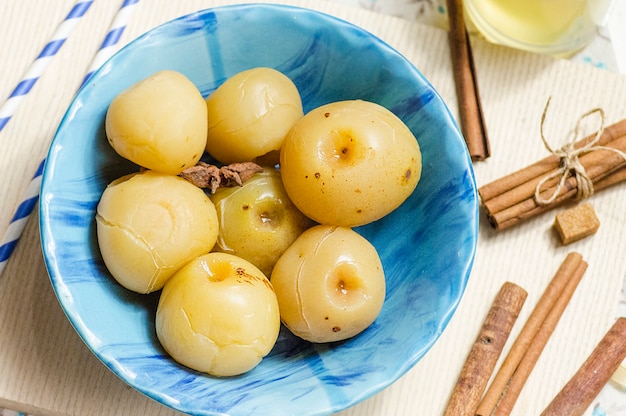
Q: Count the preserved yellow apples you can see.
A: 7